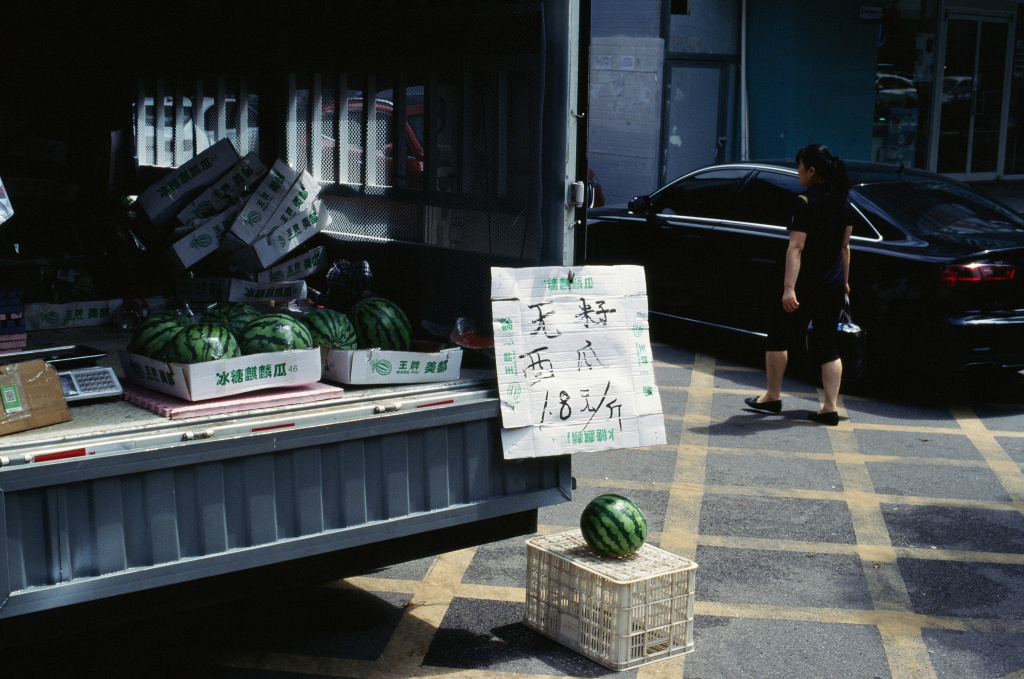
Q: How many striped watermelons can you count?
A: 7